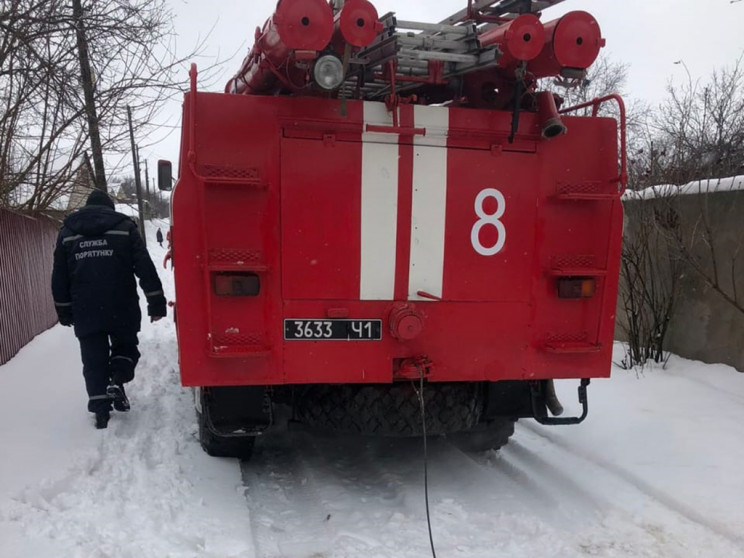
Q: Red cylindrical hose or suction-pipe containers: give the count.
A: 4